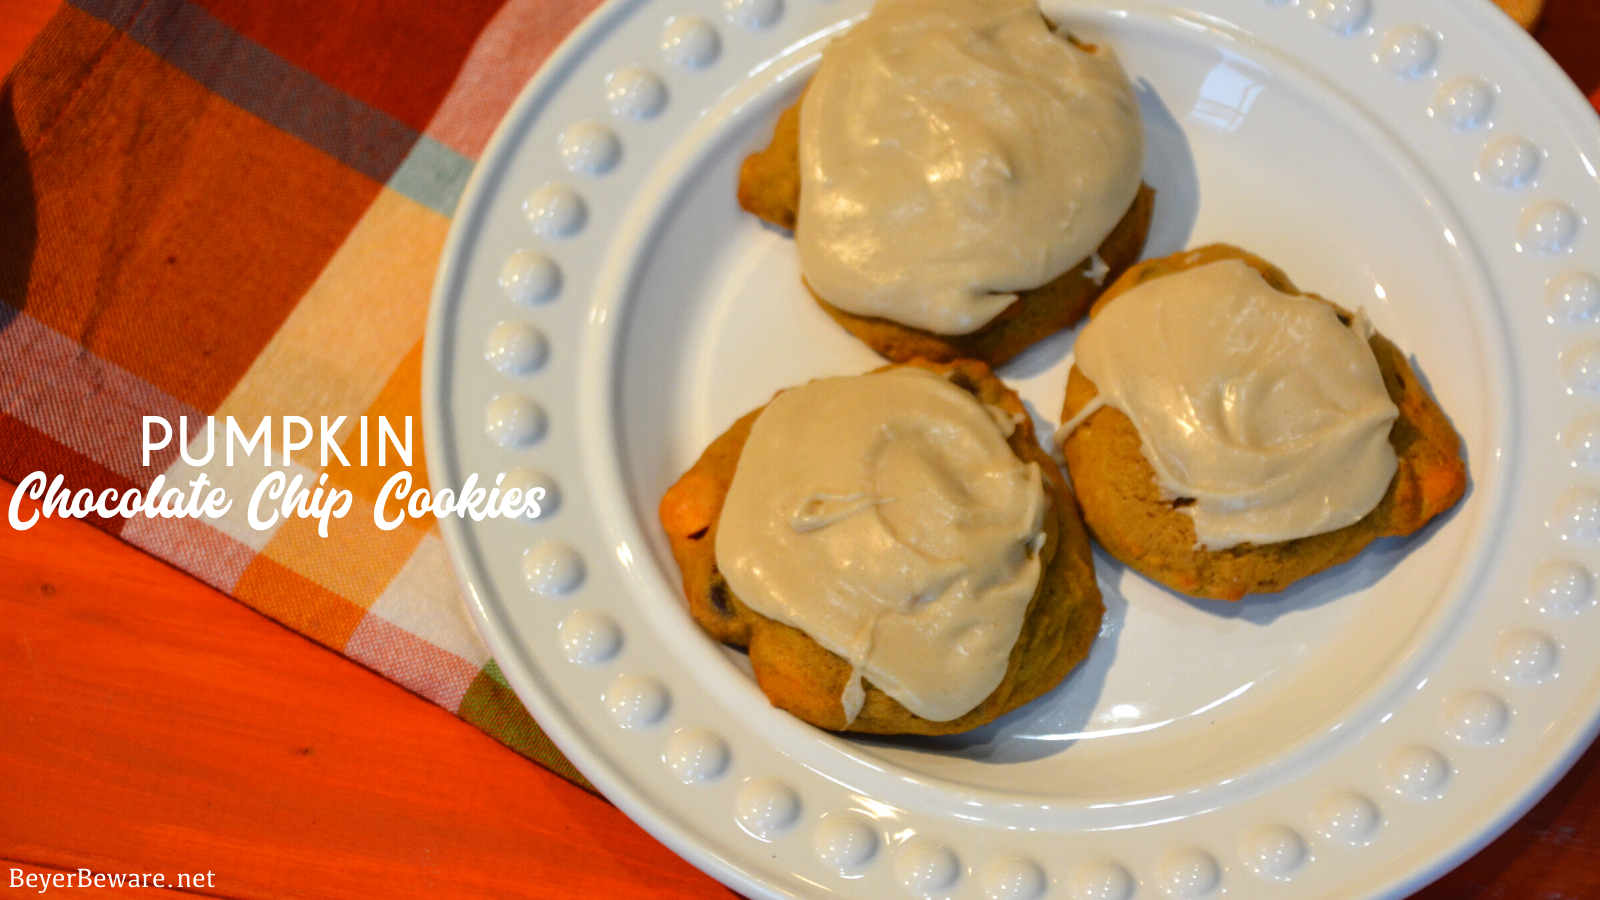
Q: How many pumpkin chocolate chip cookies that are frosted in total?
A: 3